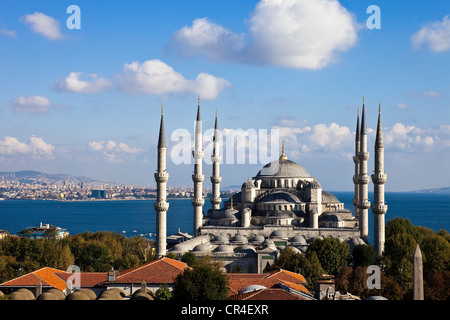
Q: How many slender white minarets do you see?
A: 6